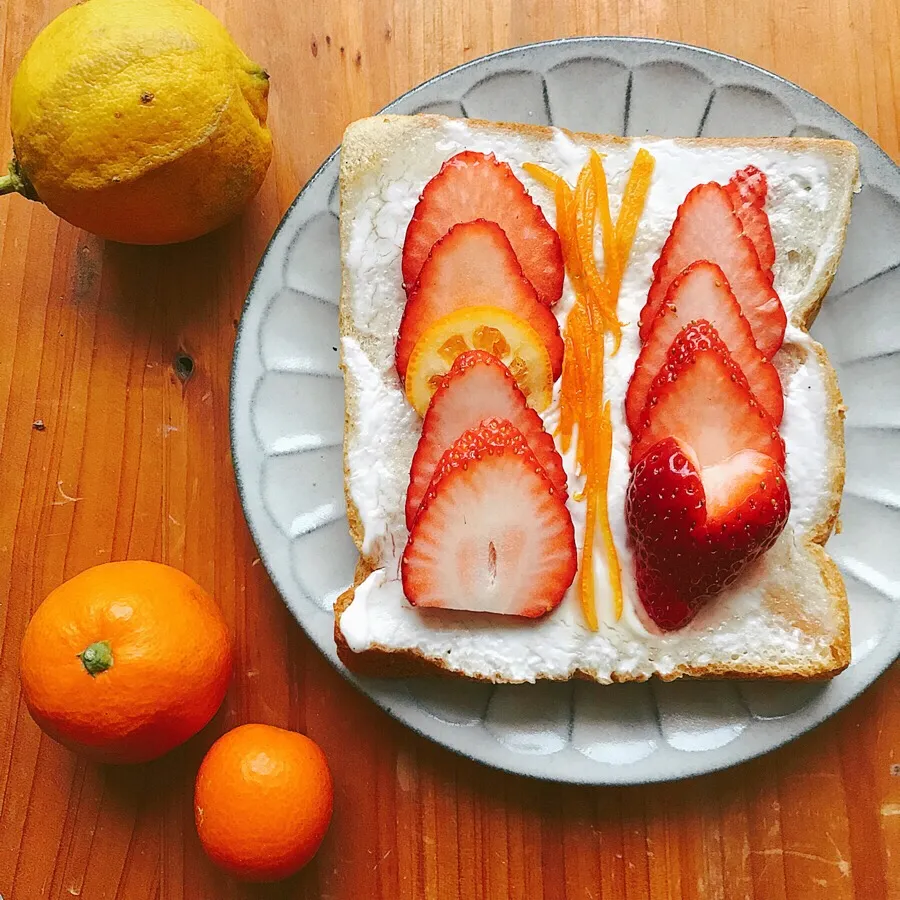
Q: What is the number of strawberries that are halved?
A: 1